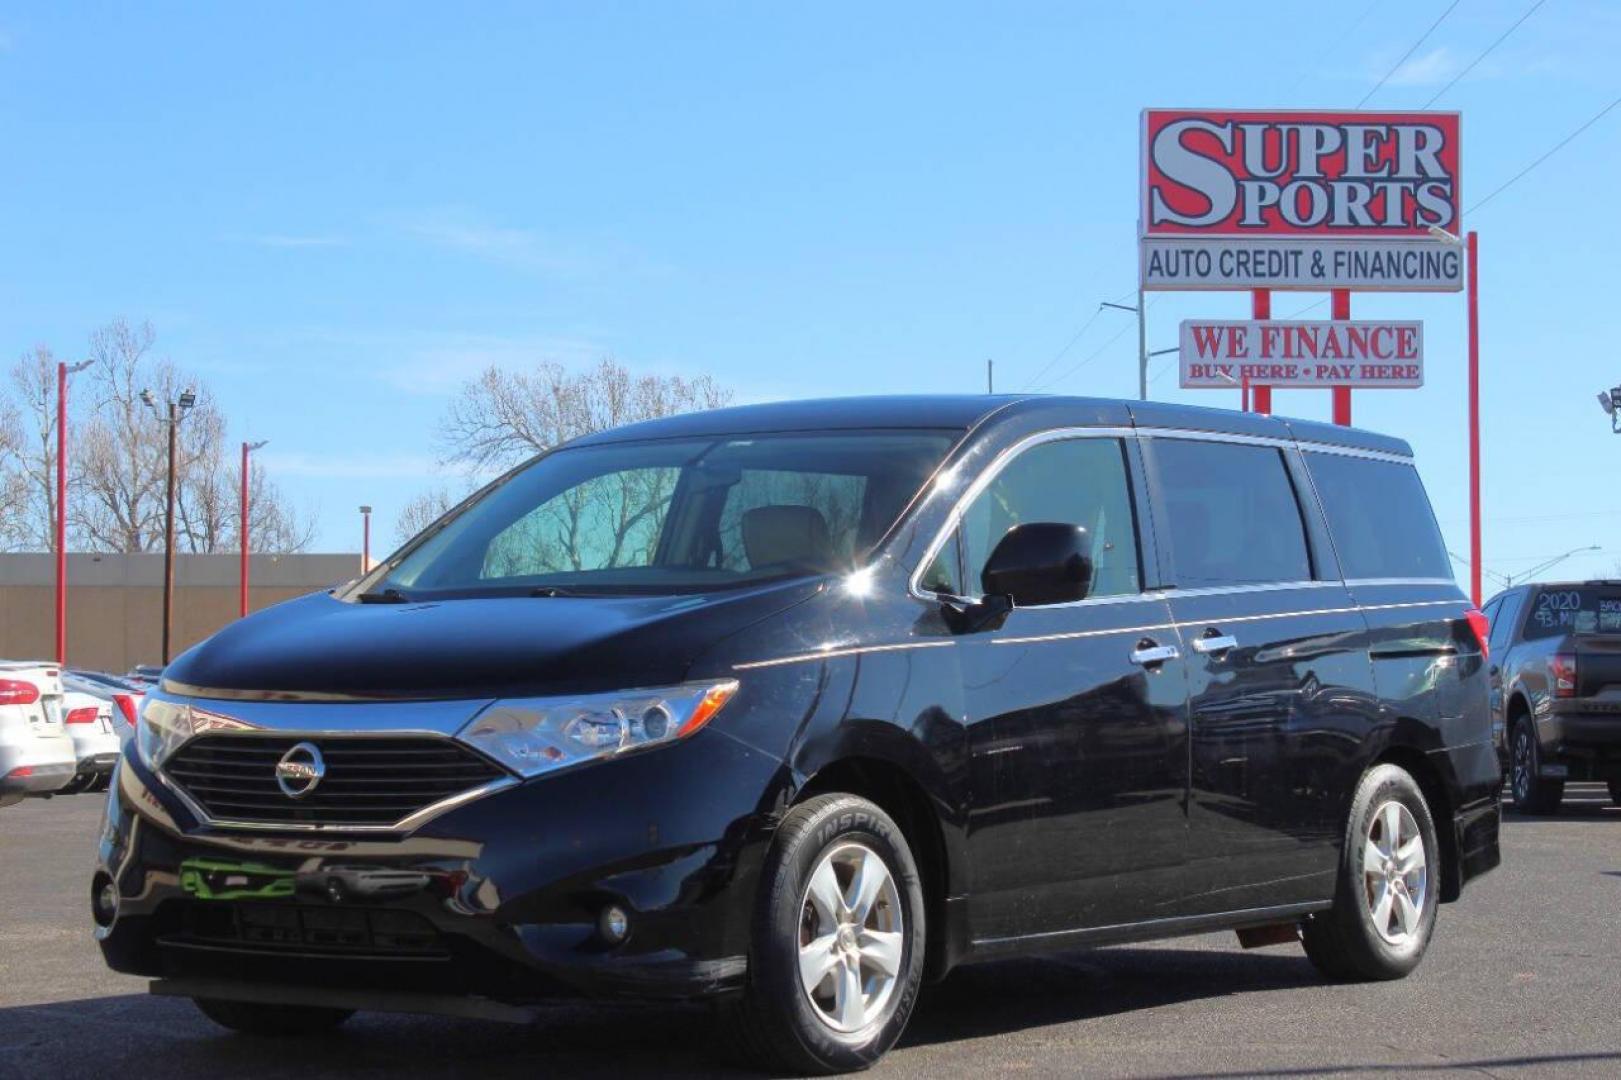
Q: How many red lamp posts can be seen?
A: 5